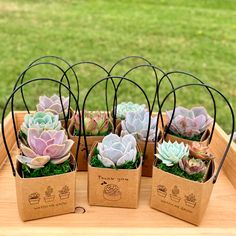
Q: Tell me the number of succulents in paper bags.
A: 11